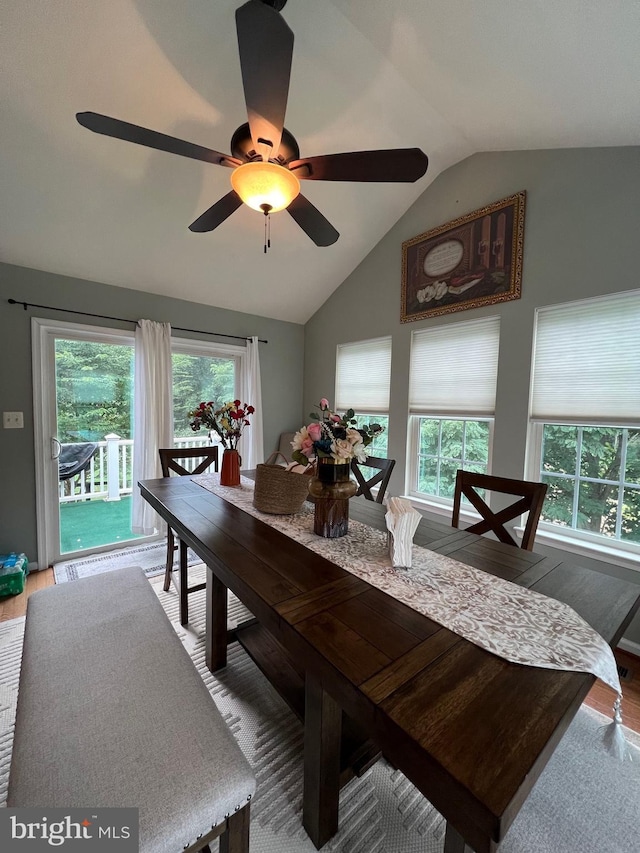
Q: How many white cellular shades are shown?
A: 3